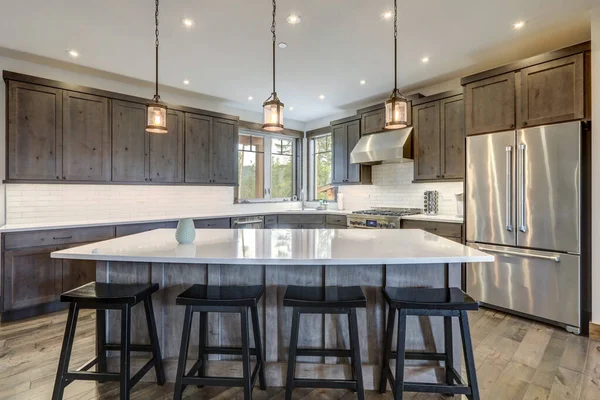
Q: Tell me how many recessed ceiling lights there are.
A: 11